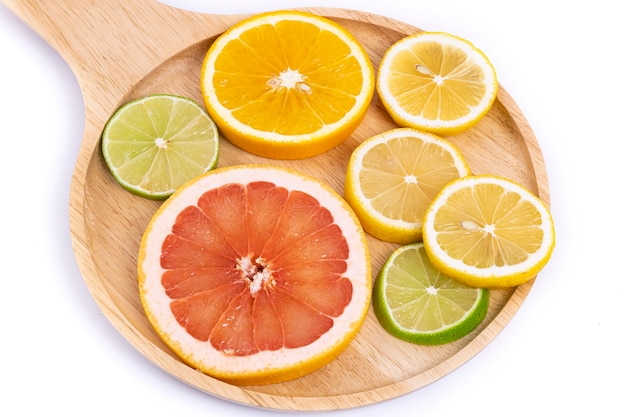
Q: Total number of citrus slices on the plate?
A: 7